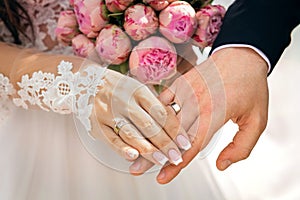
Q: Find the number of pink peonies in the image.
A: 10